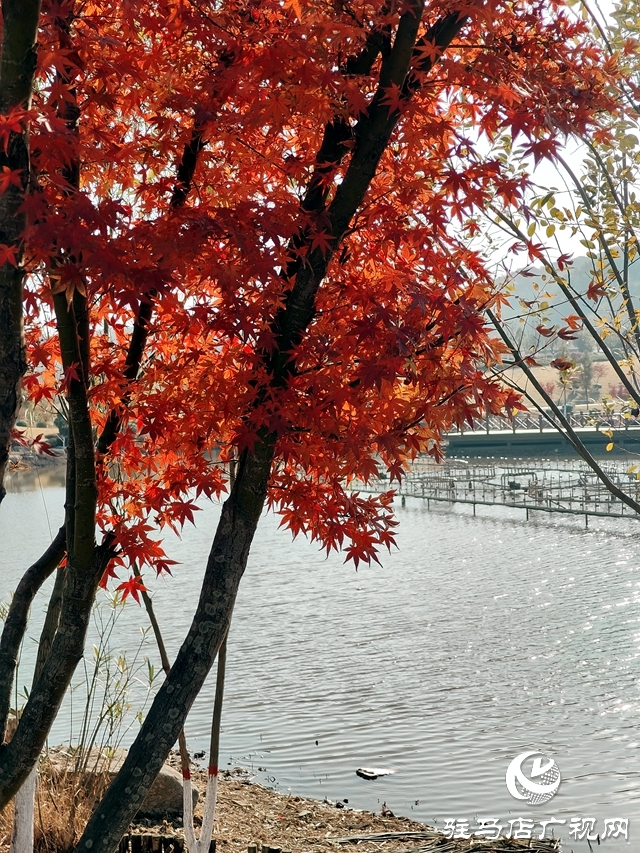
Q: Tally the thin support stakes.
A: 2